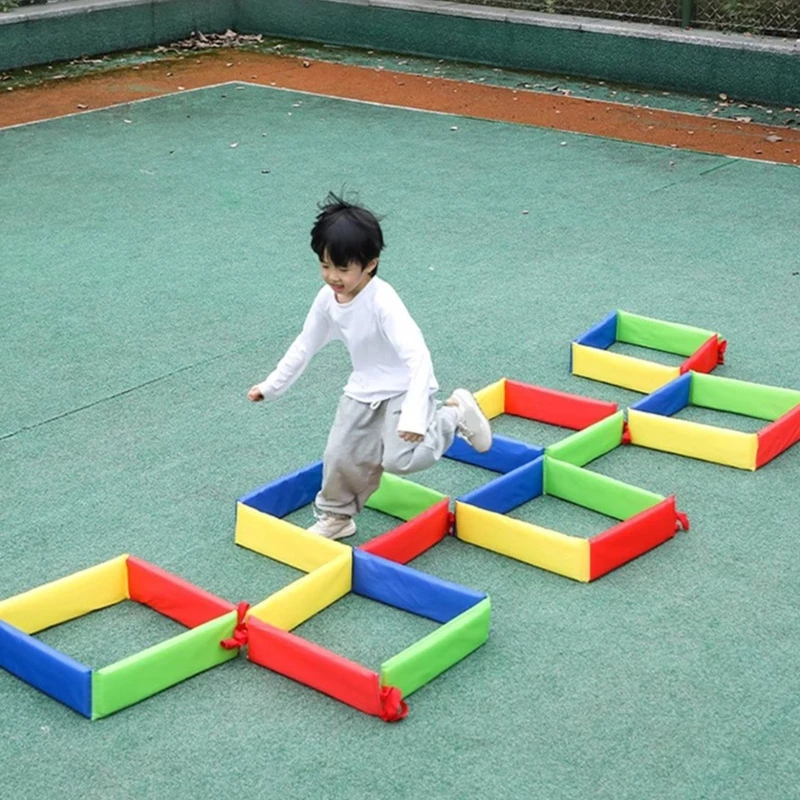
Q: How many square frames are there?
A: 7